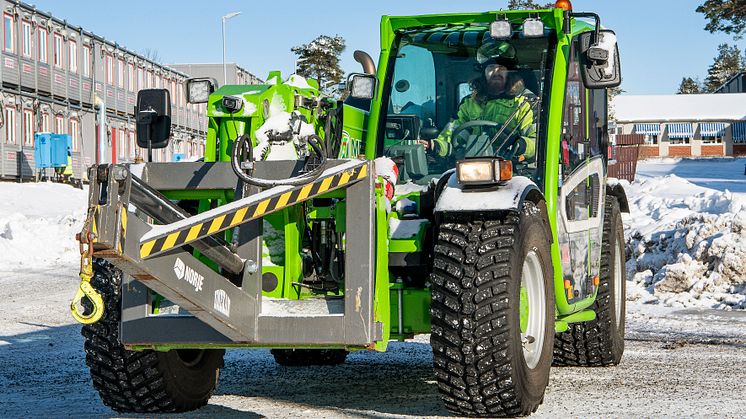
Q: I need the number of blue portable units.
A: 2